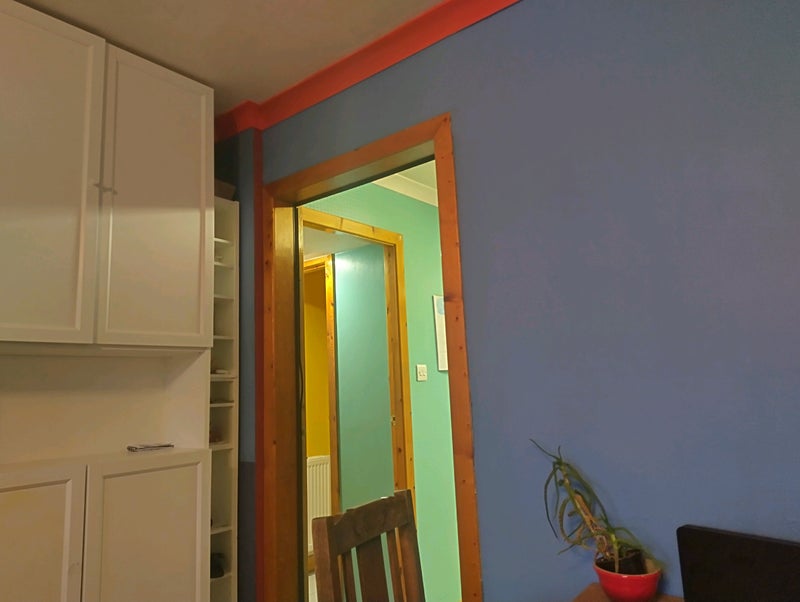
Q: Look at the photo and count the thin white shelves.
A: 9